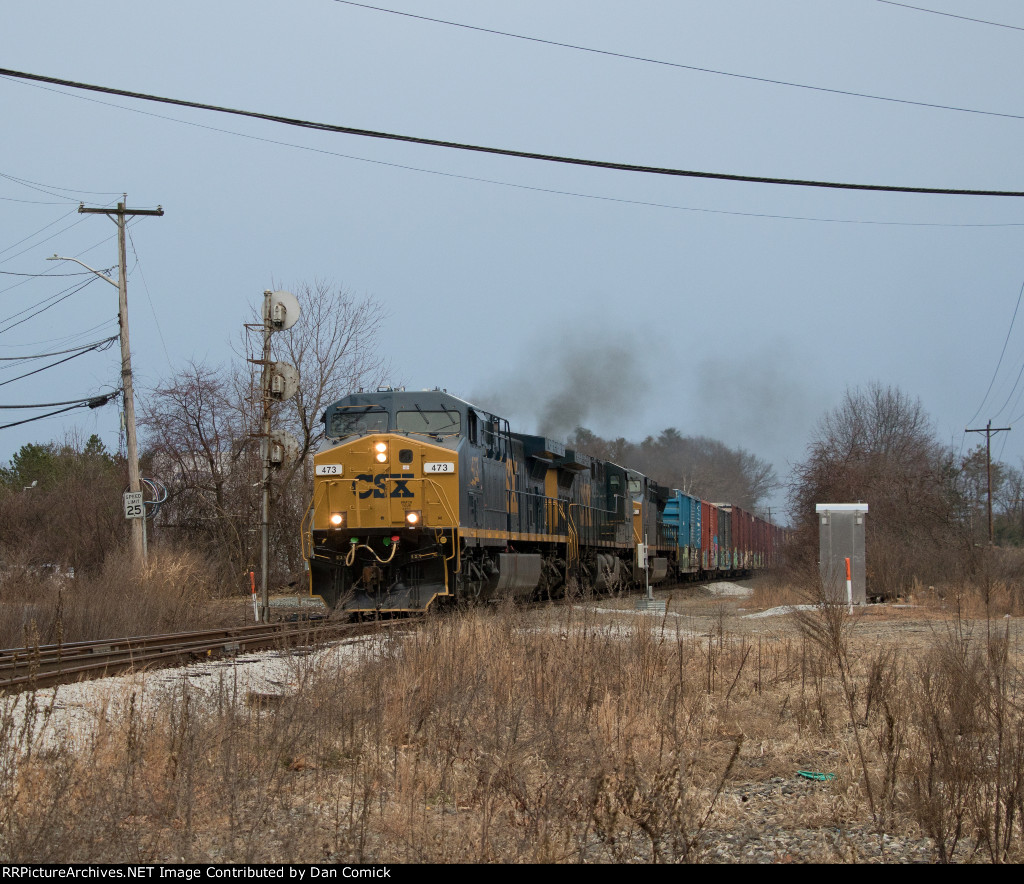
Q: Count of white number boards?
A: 2